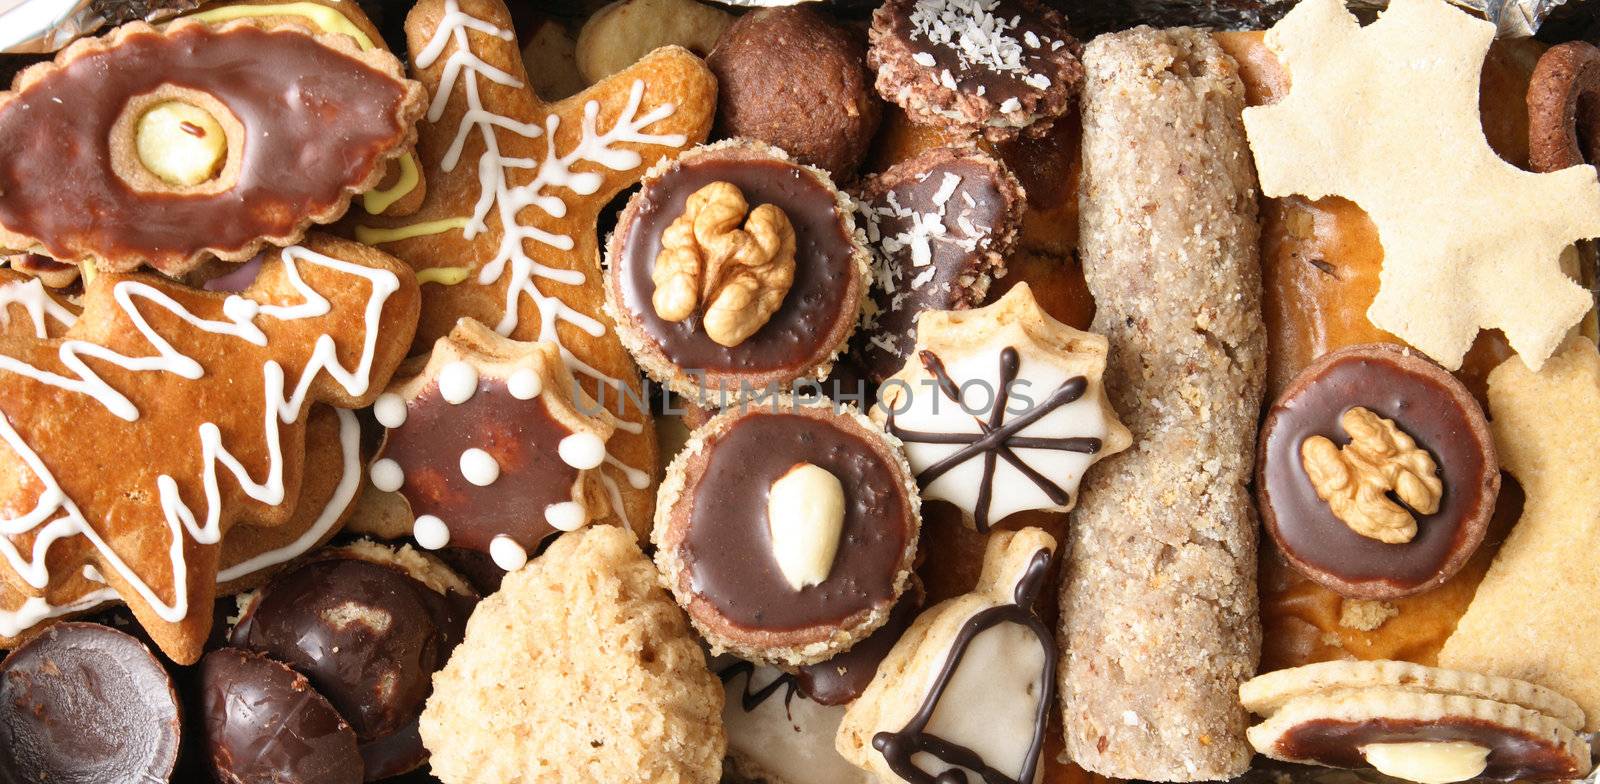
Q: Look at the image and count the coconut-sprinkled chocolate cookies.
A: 2